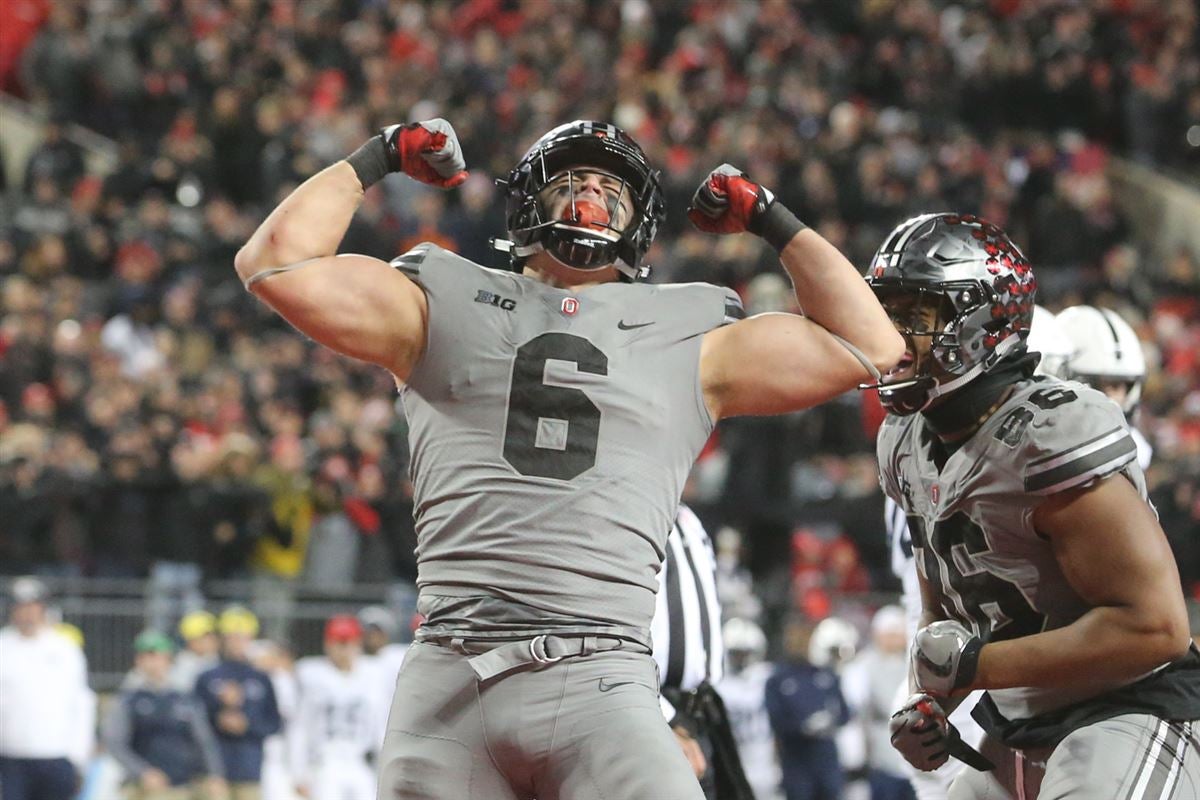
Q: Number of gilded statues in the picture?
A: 0